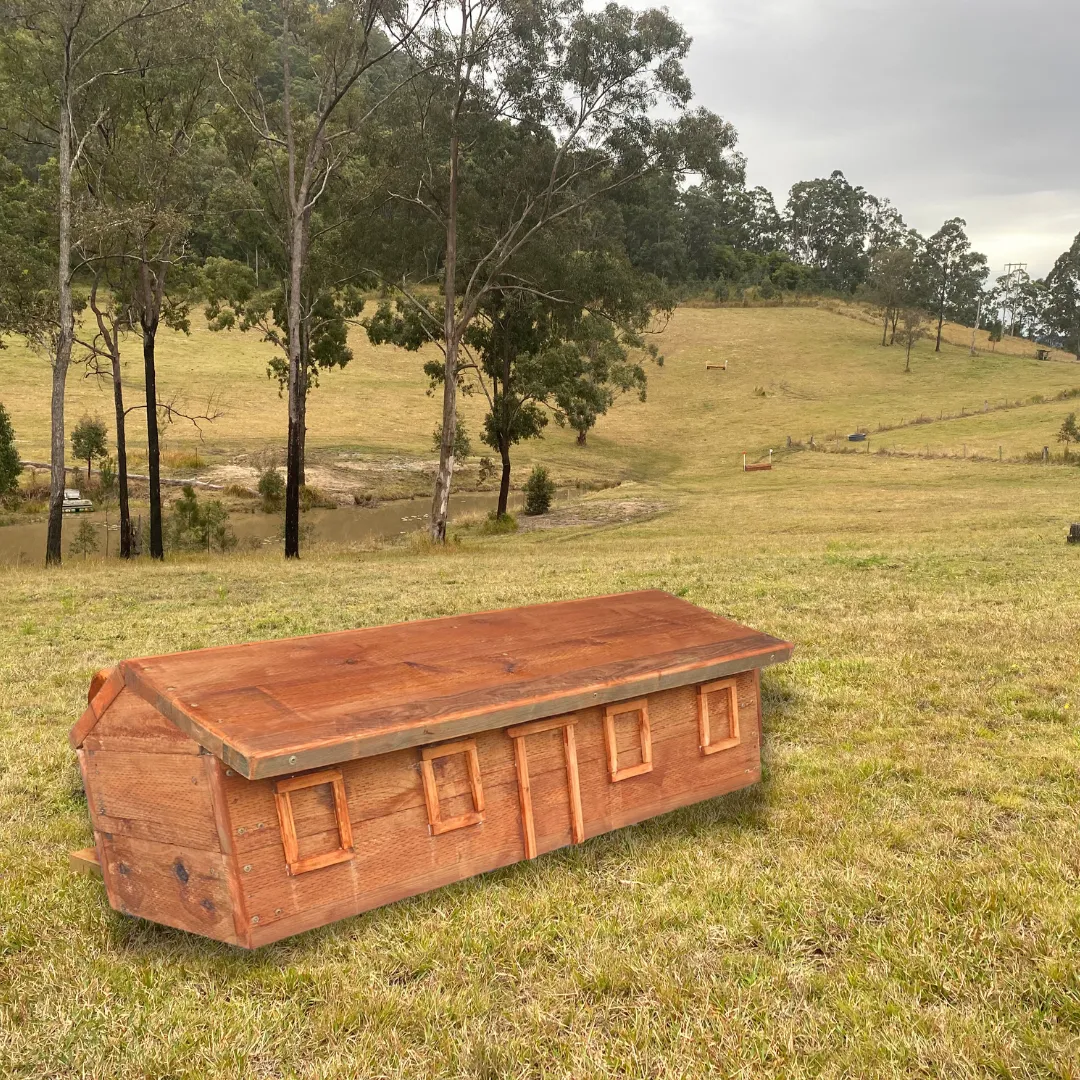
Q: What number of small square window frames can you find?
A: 4